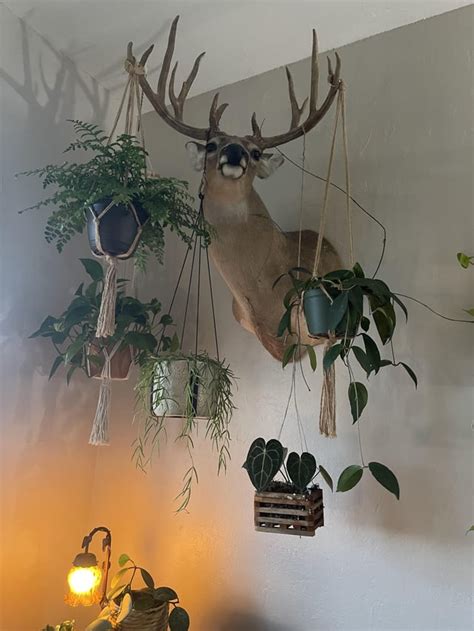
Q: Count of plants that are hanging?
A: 5